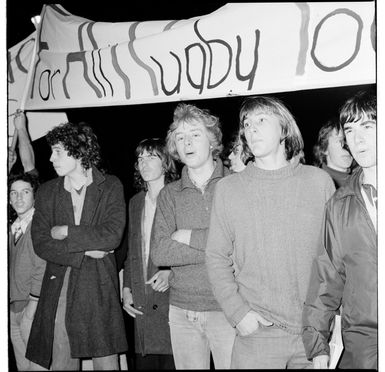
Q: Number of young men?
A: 8